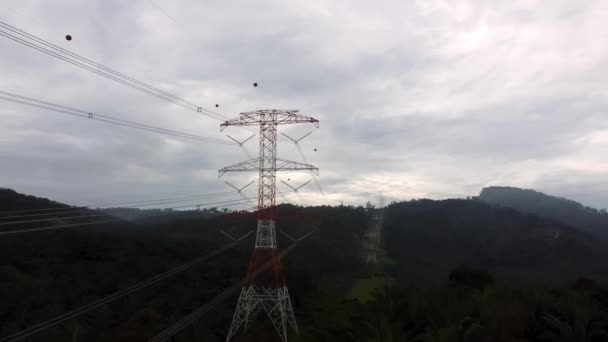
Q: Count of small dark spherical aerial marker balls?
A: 5